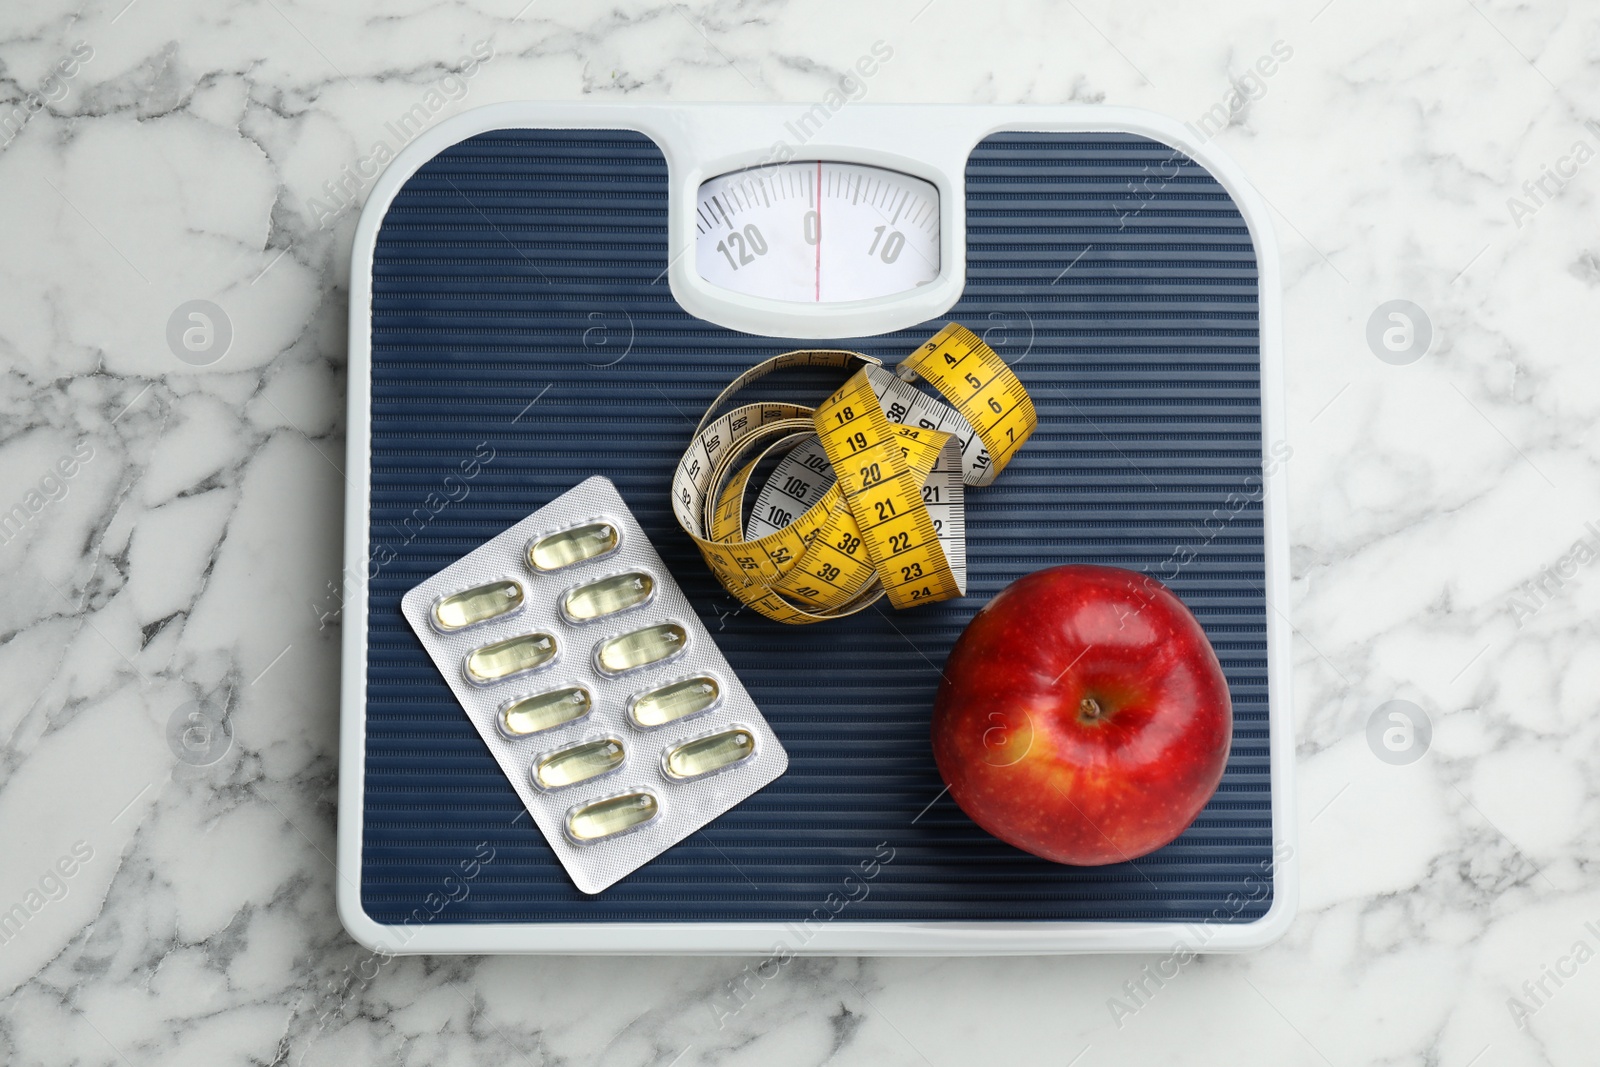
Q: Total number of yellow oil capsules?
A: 10